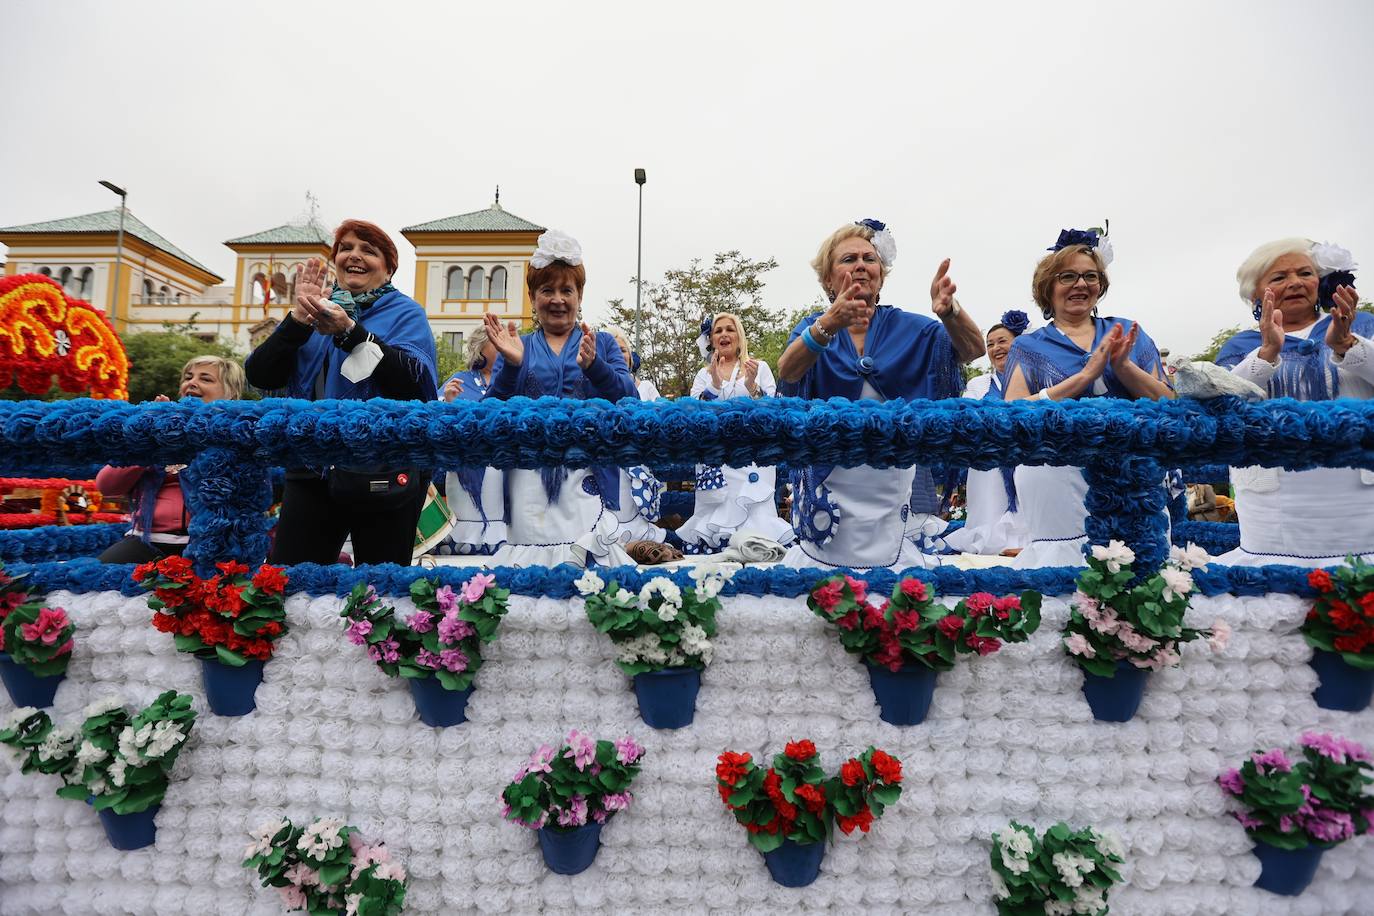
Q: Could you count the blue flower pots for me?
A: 11